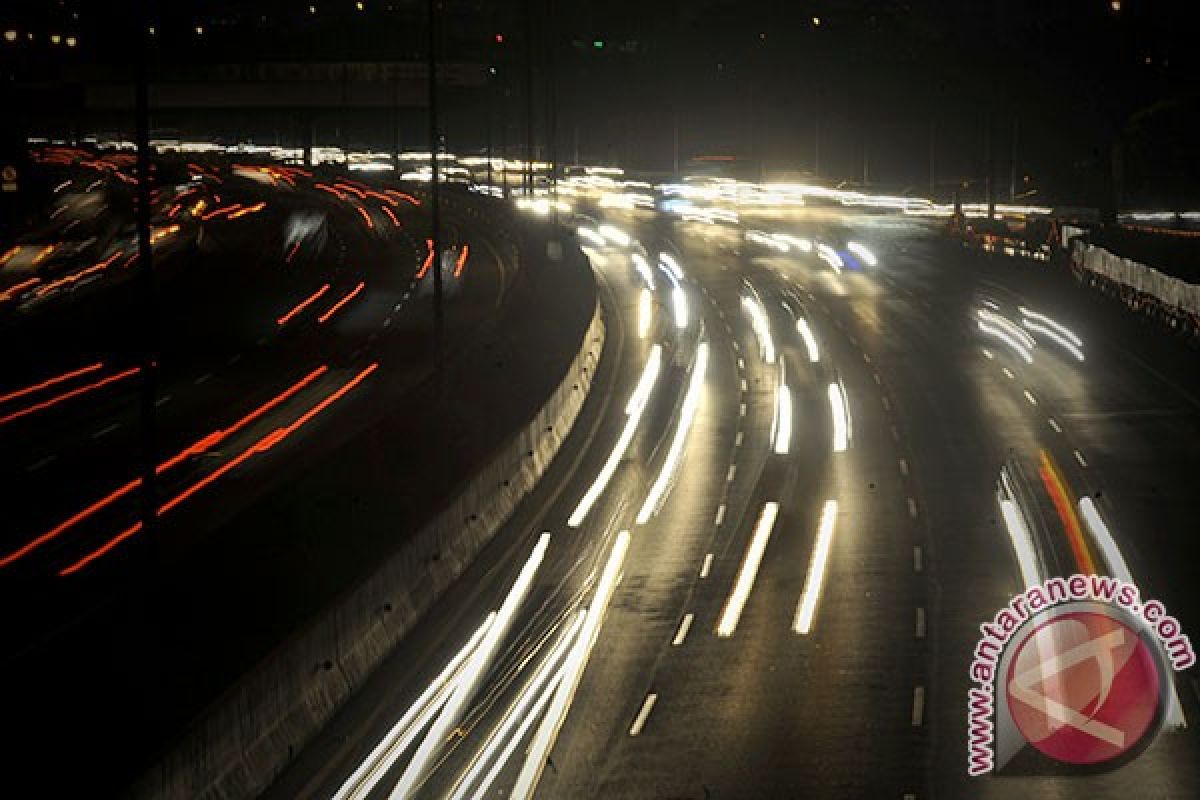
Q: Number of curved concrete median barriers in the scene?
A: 1